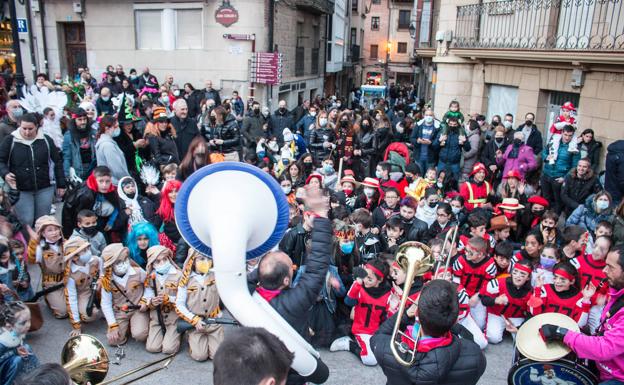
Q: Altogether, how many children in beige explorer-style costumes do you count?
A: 5